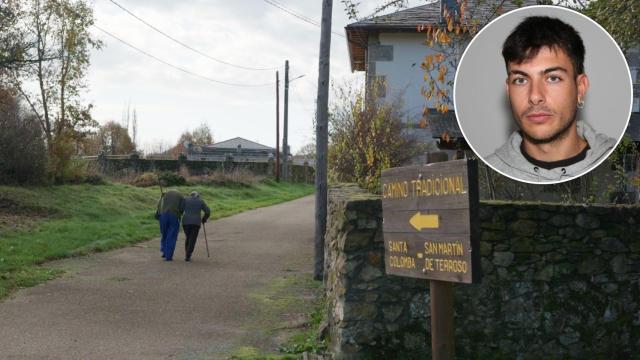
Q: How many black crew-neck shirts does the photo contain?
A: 1